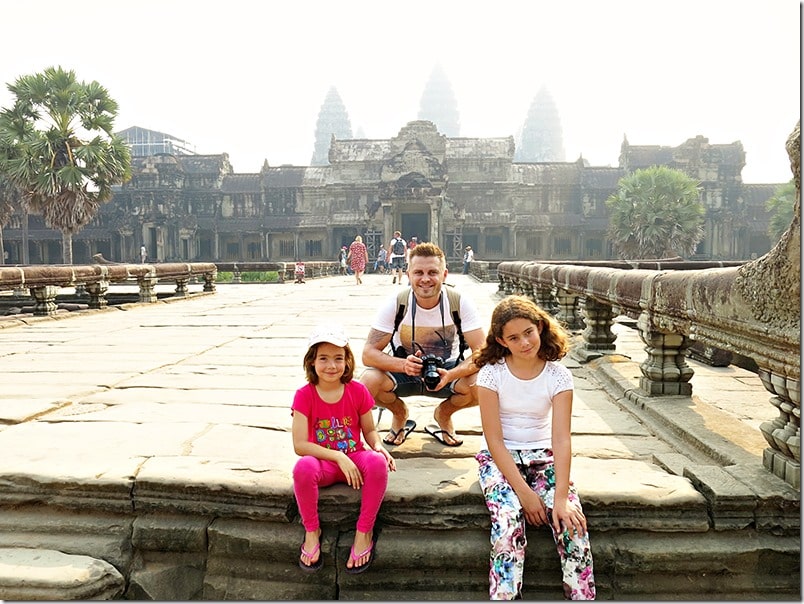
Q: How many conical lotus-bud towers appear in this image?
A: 3